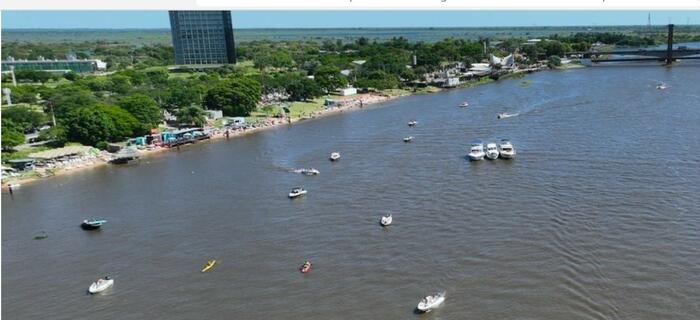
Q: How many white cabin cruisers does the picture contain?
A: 3